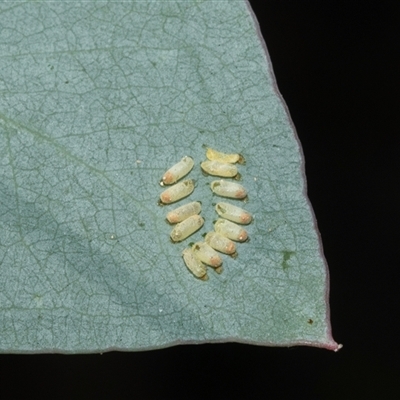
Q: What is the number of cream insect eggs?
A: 12